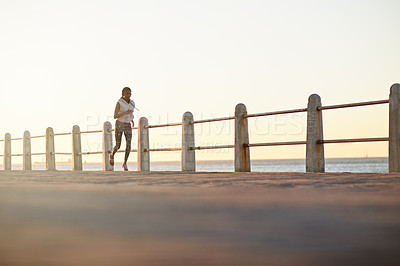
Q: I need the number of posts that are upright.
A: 10